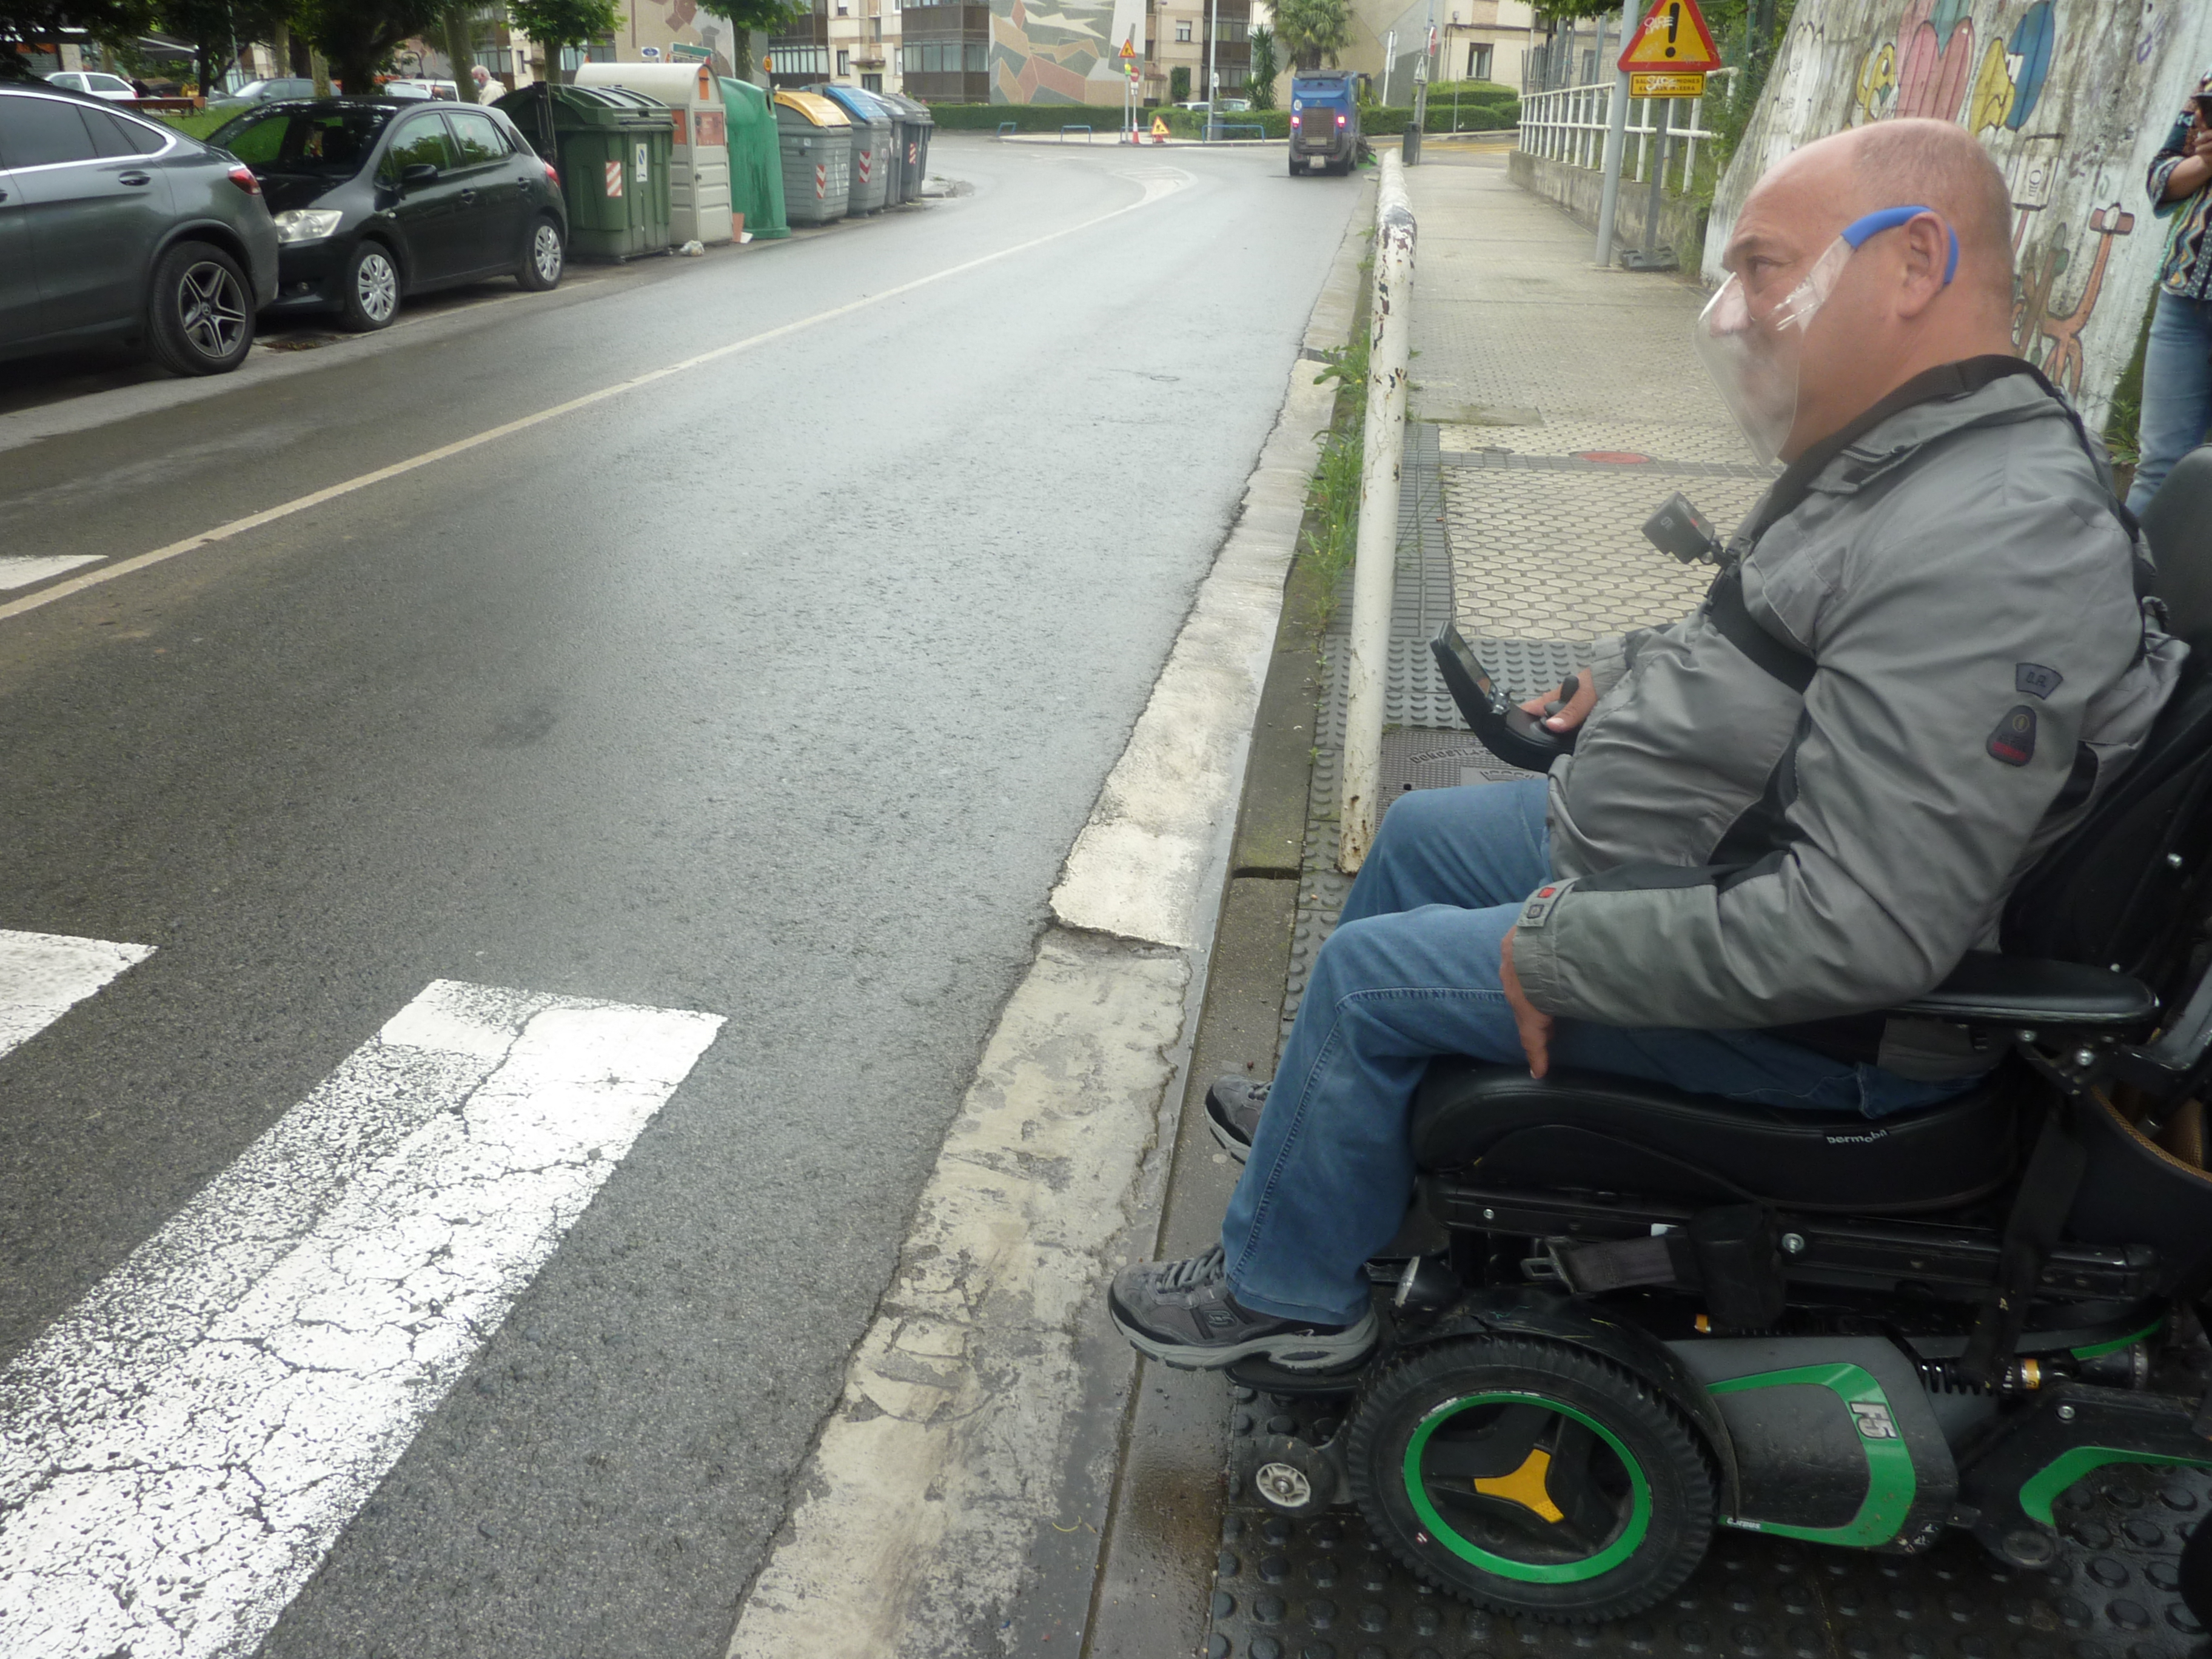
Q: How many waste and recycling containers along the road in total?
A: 7